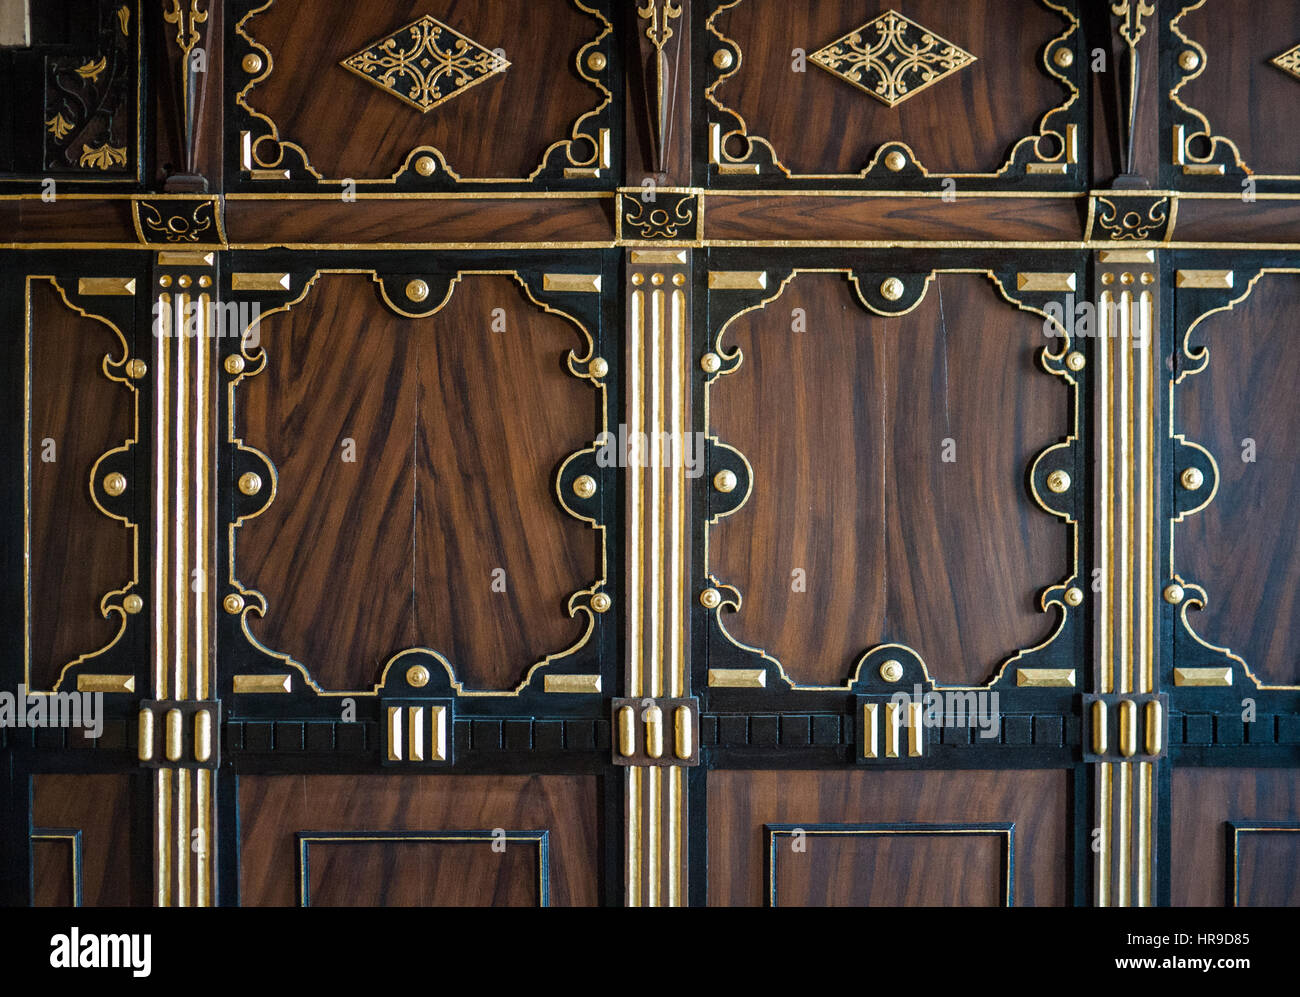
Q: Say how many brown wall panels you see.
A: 11